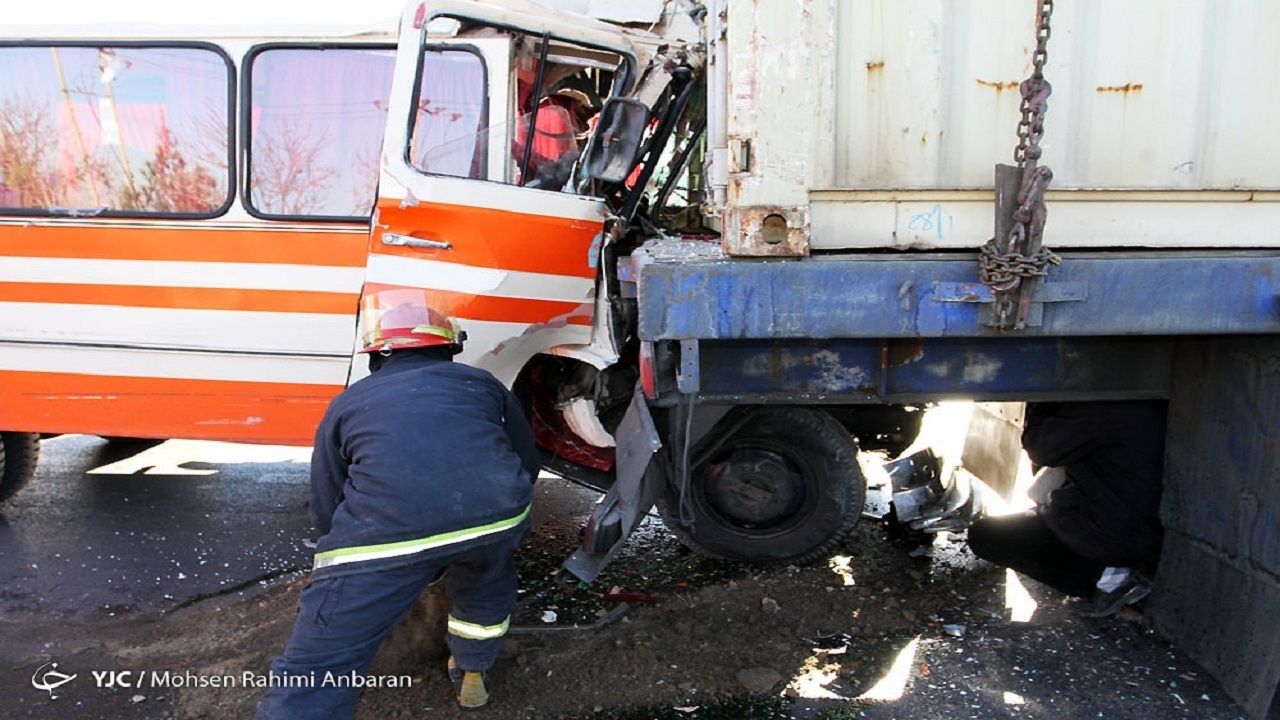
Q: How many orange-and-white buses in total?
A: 1